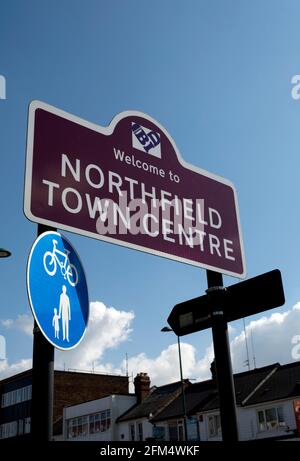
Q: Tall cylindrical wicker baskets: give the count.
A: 0